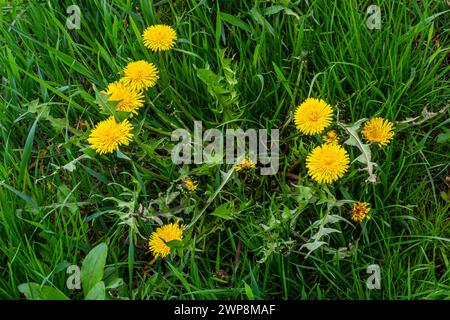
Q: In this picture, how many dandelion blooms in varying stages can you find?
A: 12